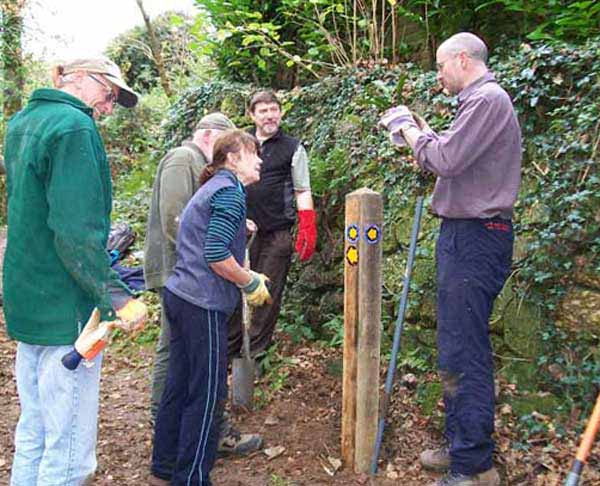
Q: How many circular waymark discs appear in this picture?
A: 3